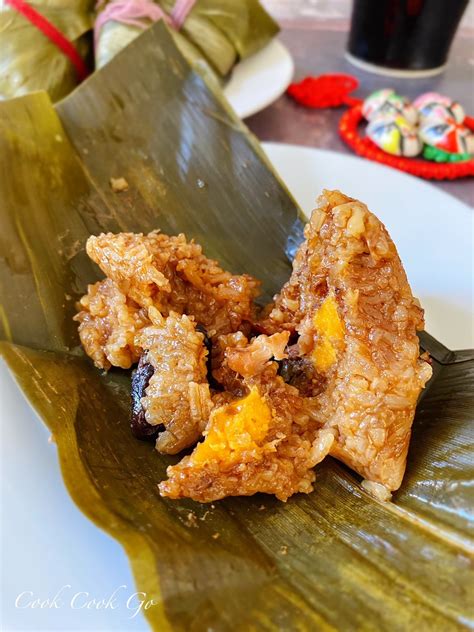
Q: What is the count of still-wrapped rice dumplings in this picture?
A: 2